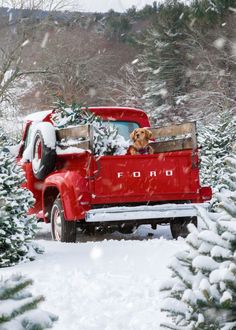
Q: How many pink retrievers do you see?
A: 0